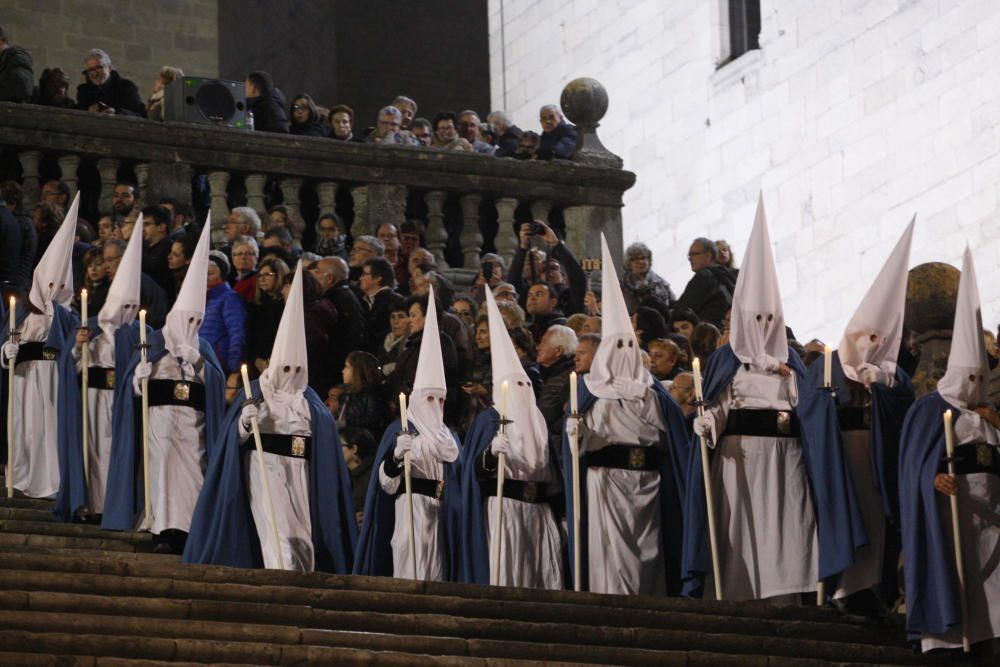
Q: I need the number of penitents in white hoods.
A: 10